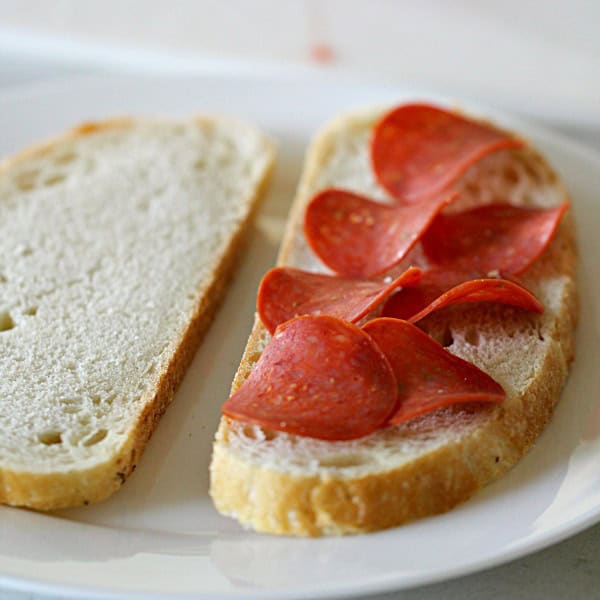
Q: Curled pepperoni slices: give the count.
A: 7